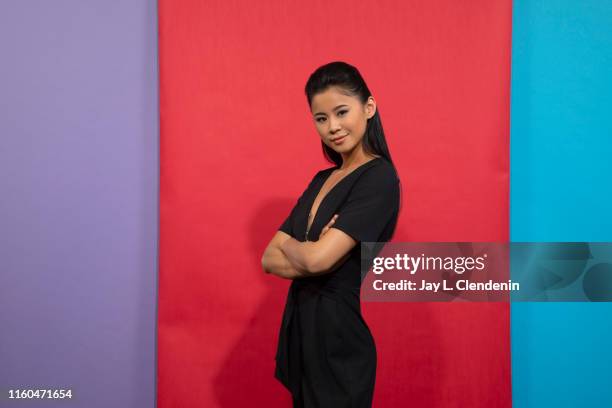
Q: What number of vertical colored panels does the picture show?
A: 3